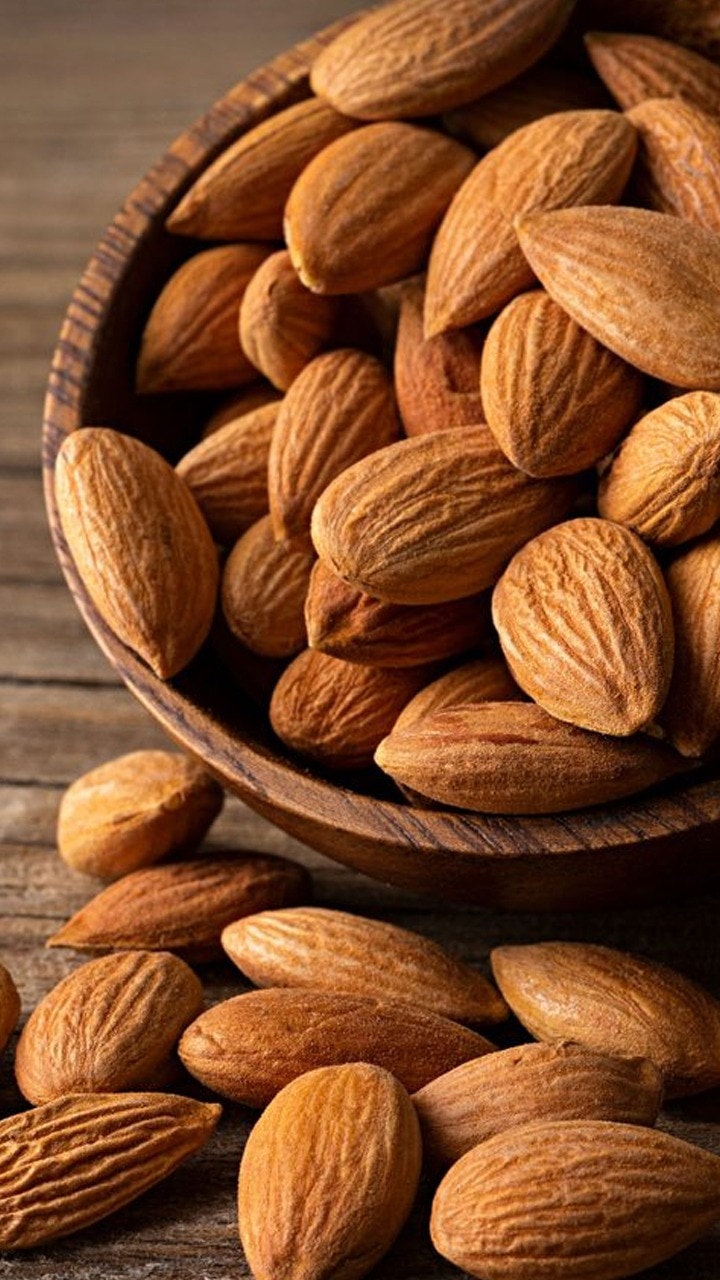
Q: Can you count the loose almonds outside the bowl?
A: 11